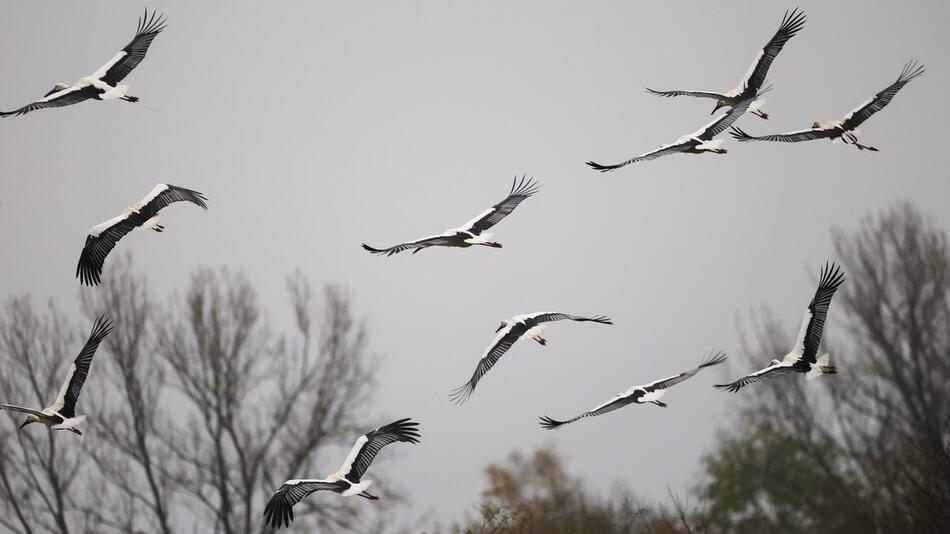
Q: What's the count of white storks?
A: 11